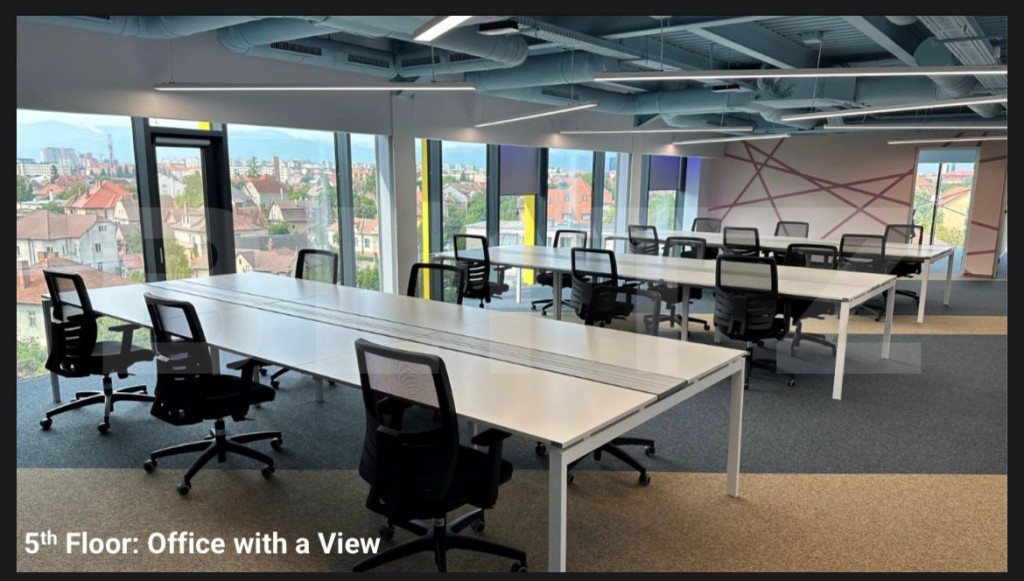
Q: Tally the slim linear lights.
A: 9